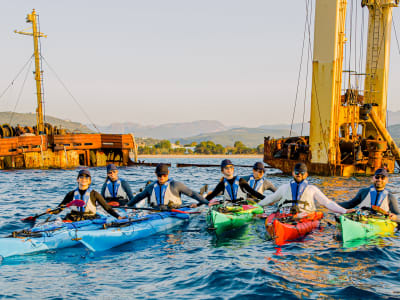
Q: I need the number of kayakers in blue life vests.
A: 7